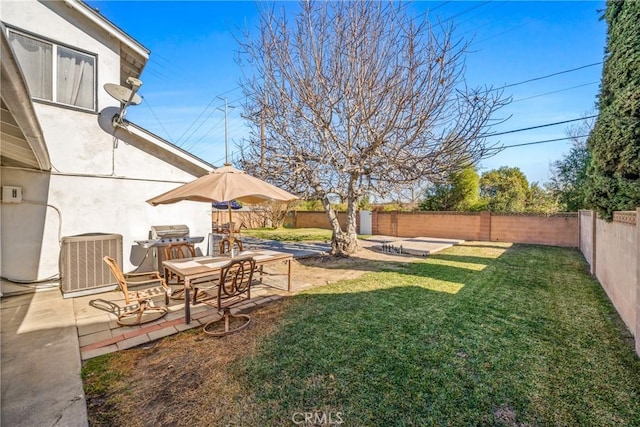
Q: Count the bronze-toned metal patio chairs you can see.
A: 4